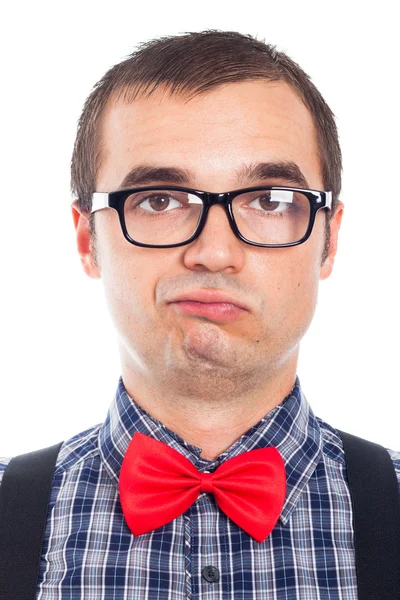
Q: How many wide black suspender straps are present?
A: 2